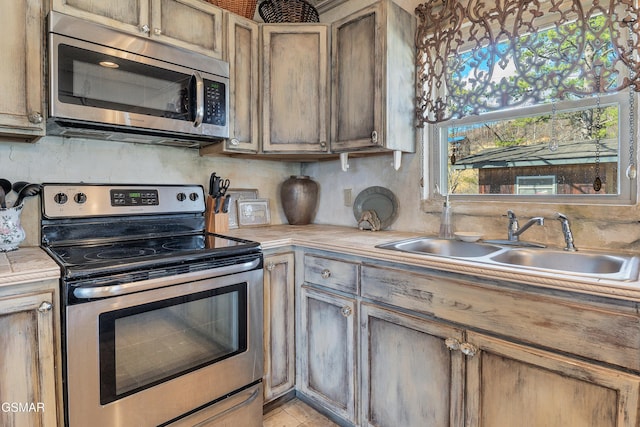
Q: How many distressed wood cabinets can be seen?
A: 11